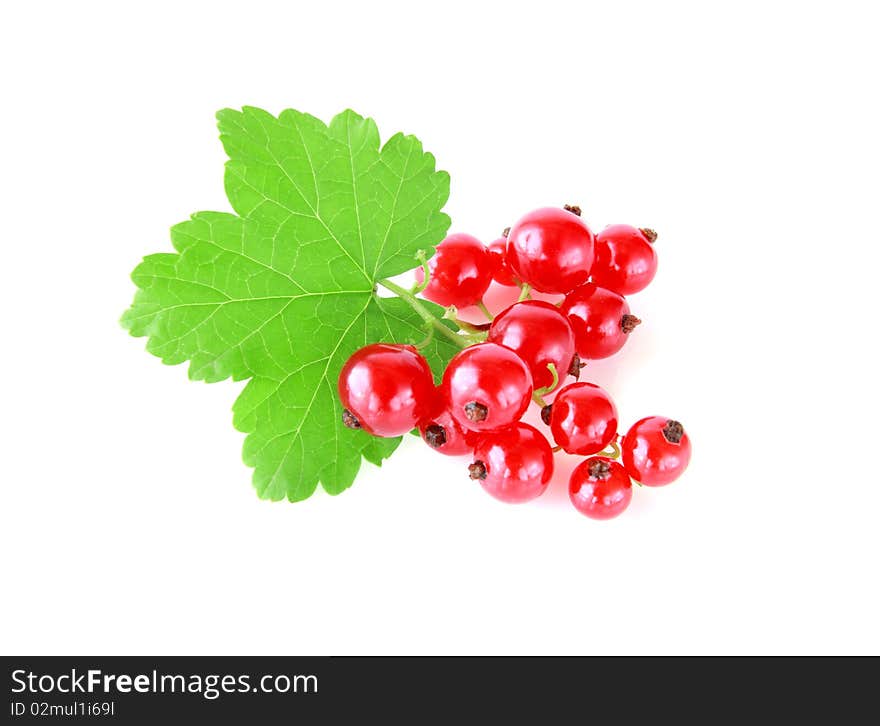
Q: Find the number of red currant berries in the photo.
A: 13